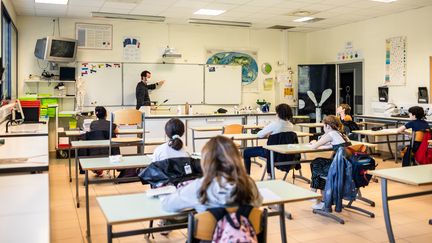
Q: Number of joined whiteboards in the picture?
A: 3